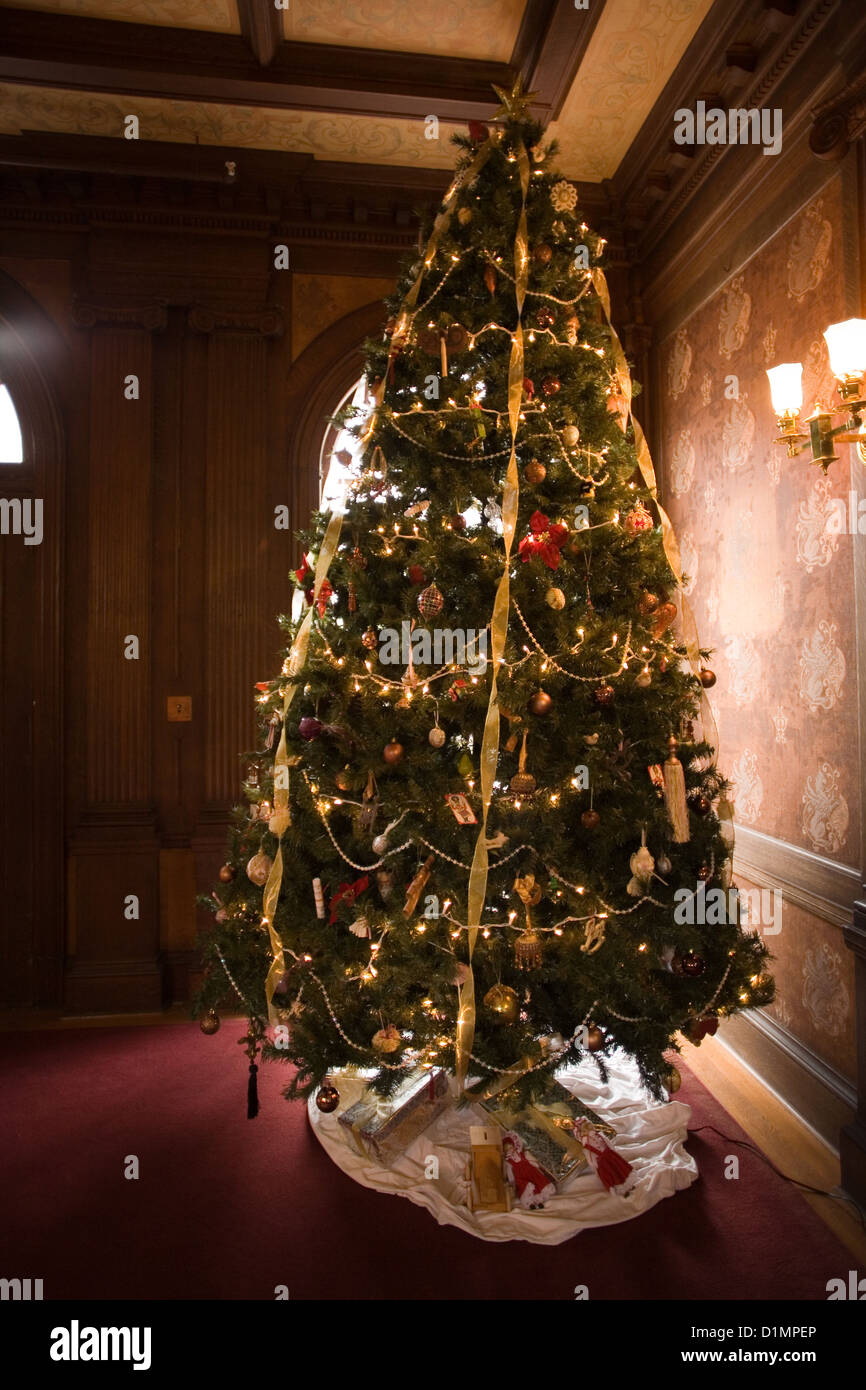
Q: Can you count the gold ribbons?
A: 3